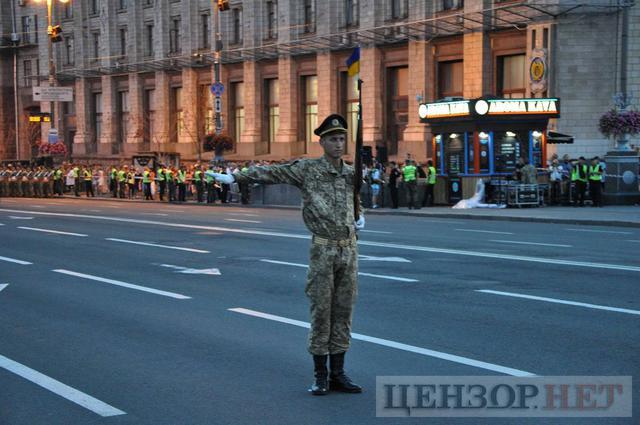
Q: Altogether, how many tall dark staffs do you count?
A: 1